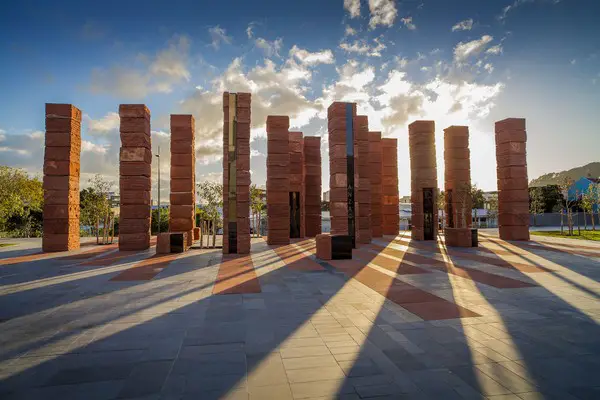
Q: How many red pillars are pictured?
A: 14